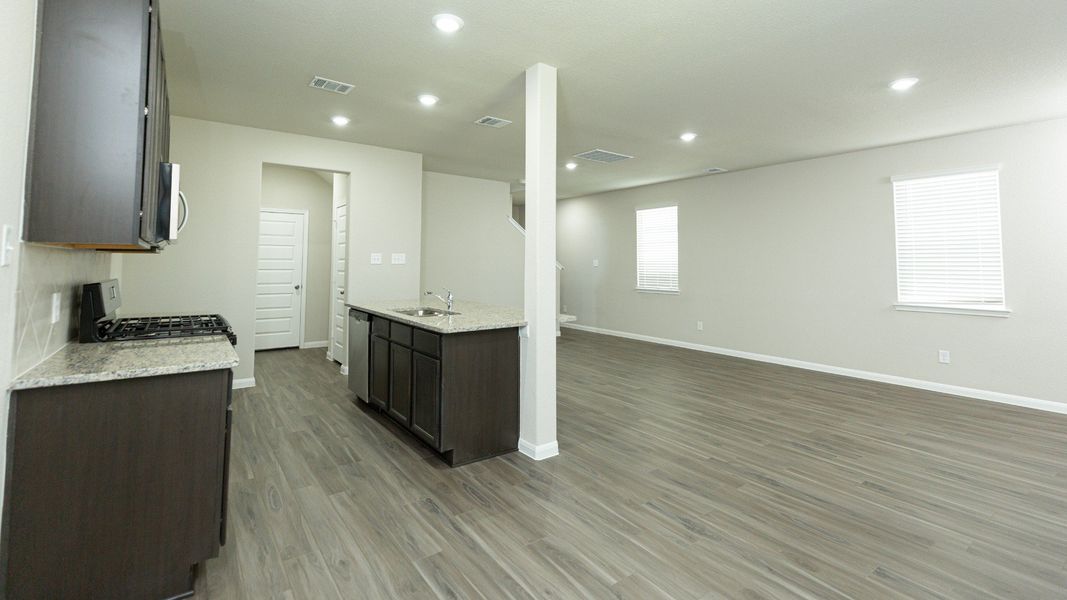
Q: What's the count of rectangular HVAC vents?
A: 4